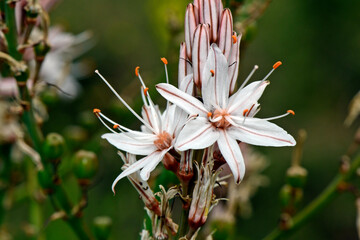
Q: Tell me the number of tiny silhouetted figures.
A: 0